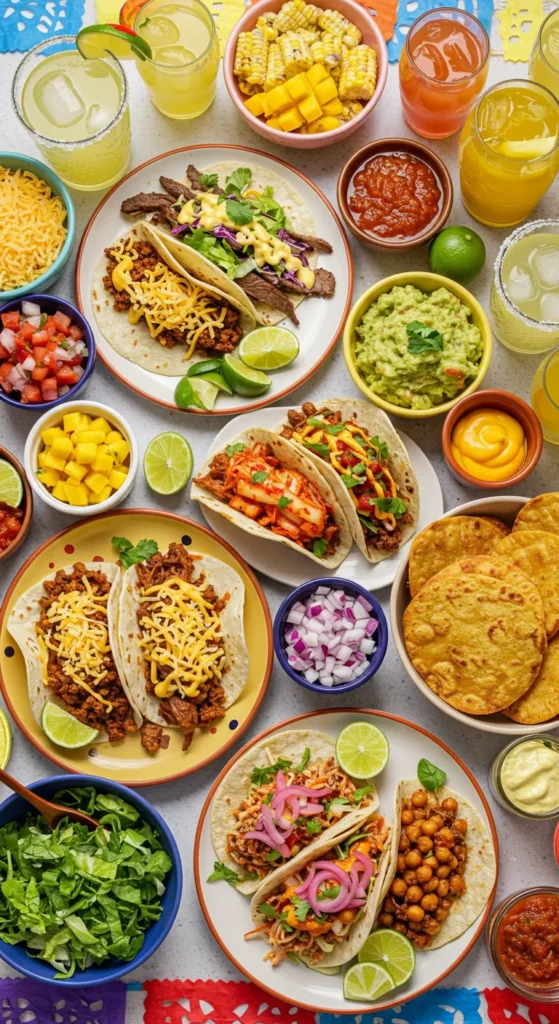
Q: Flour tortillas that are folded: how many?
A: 9